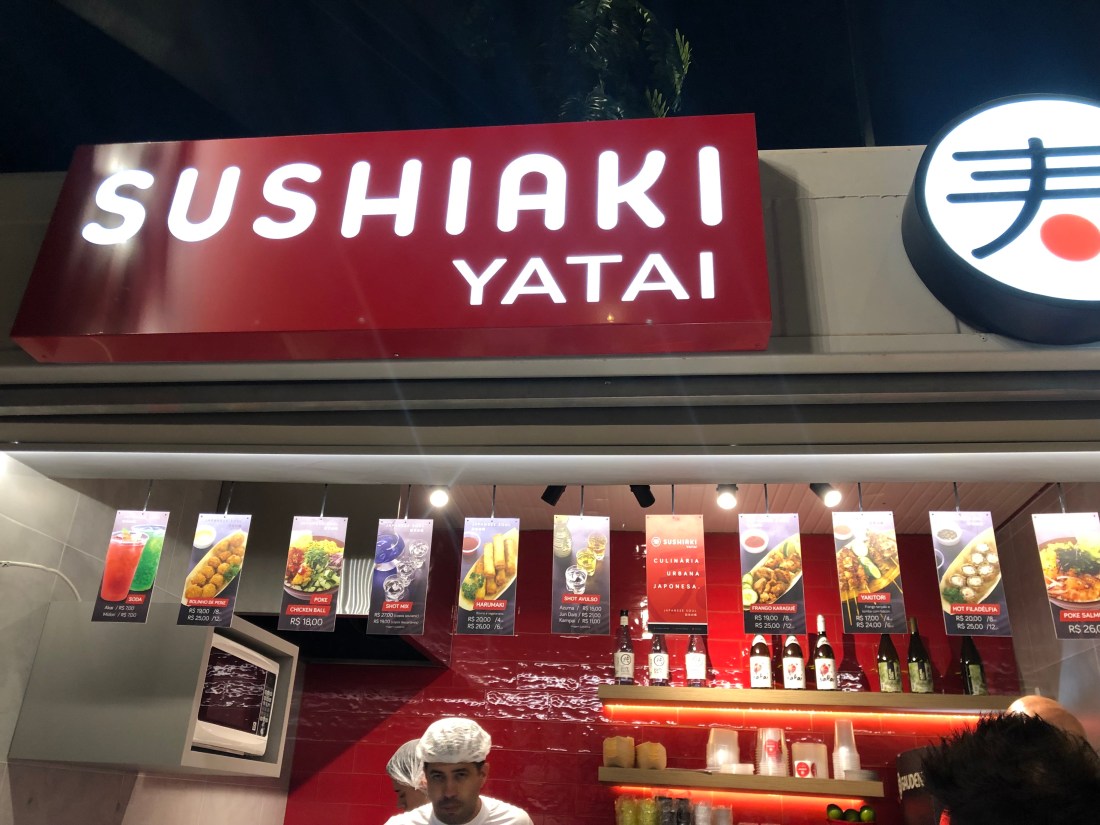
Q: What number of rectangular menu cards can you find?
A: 11